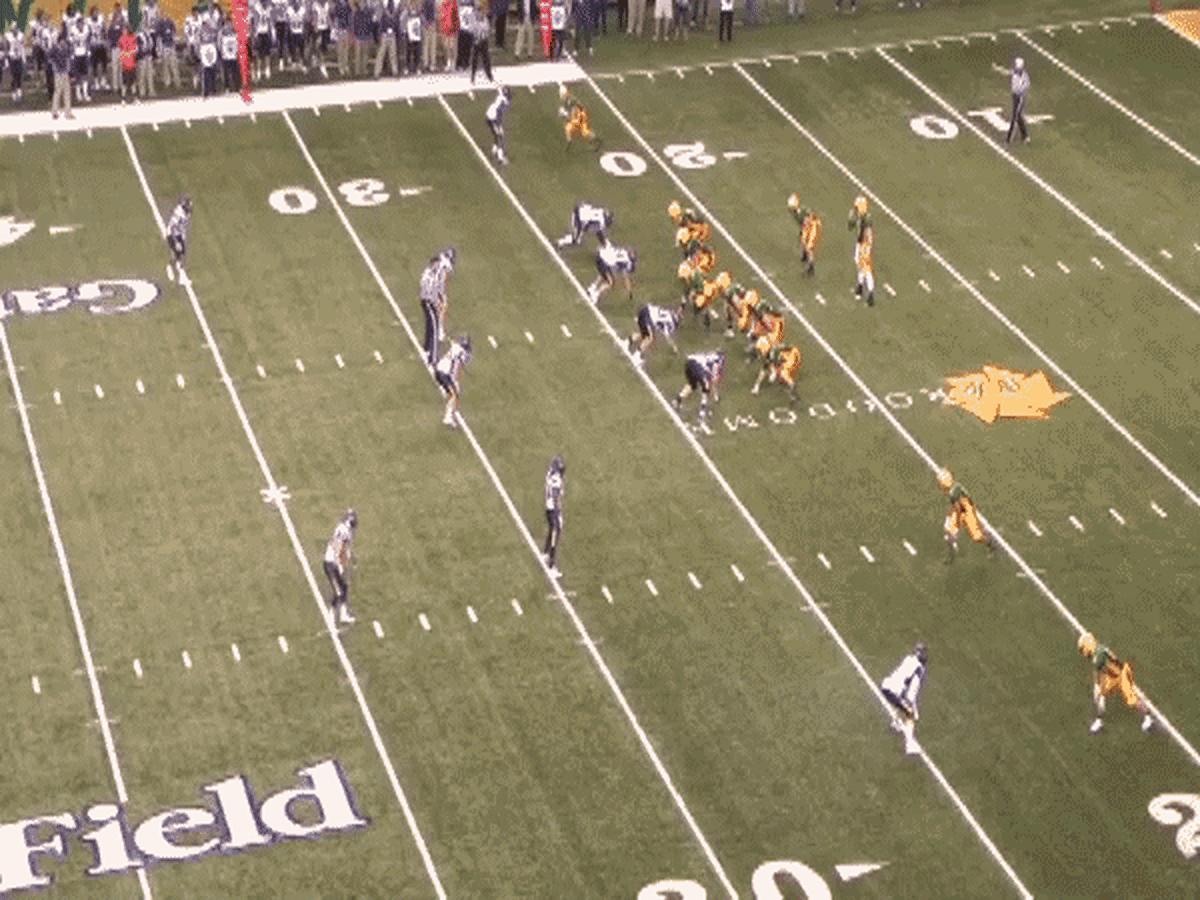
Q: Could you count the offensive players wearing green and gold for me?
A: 11